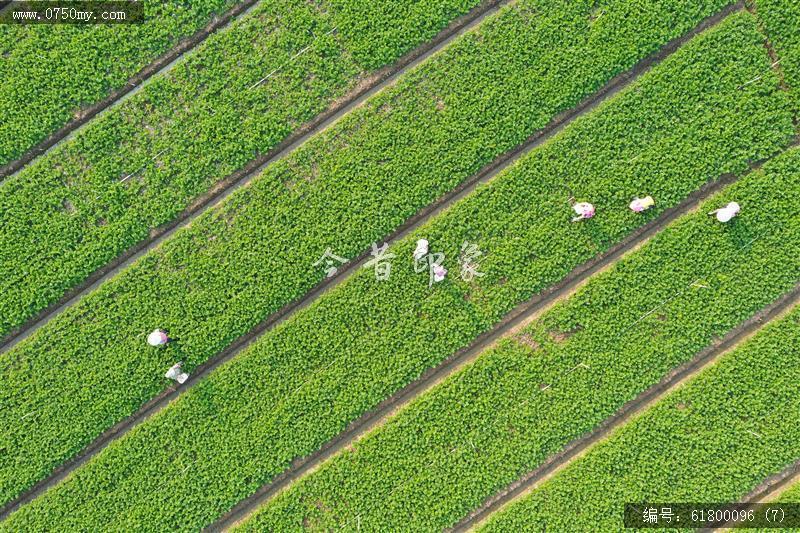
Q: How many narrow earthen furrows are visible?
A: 6